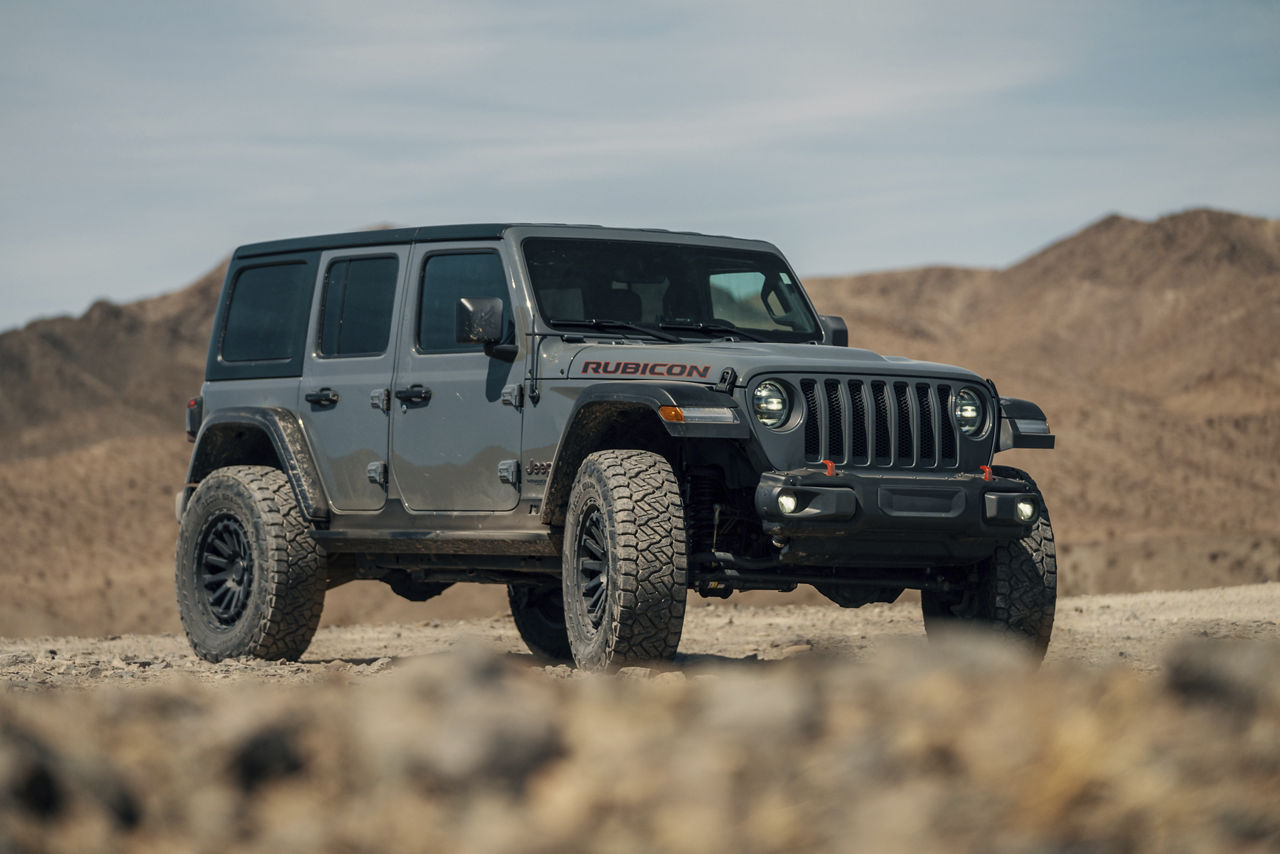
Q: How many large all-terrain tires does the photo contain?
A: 4